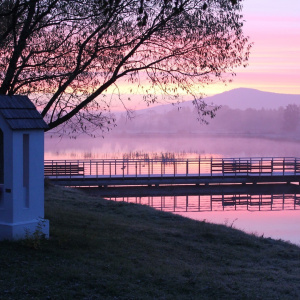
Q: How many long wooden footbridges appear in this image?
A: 1